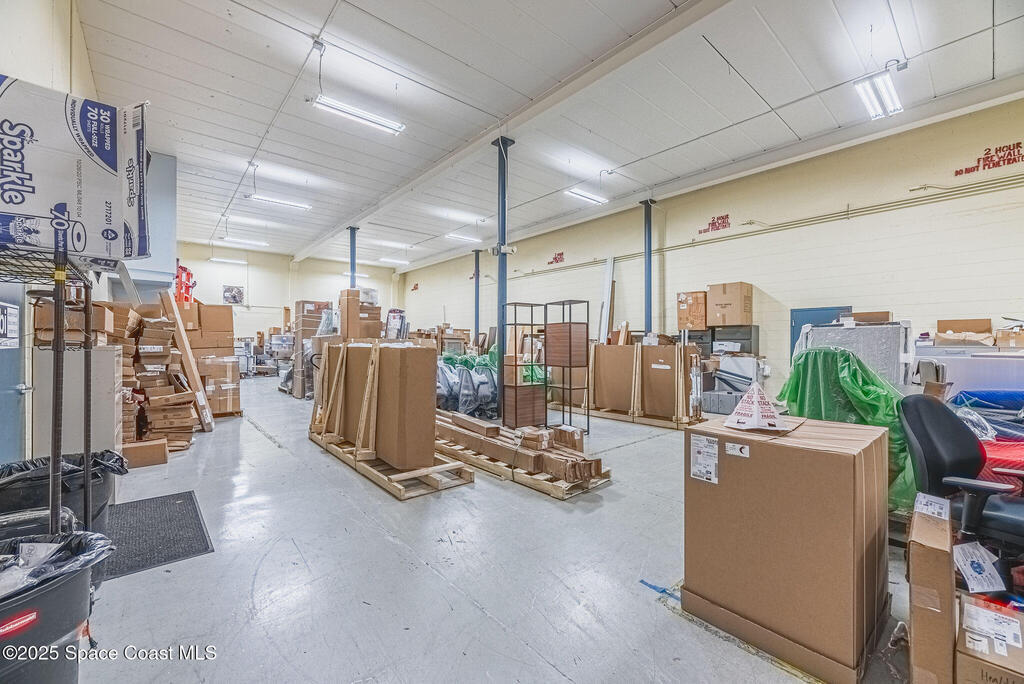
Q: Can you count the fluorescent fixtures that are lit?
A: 9